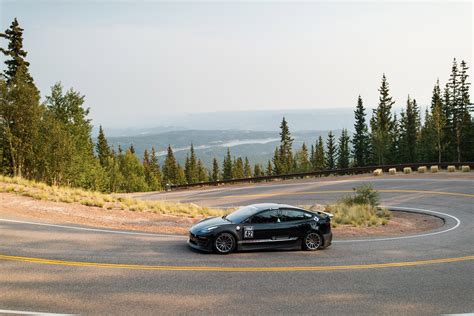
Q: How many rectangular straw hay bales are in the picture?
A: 7